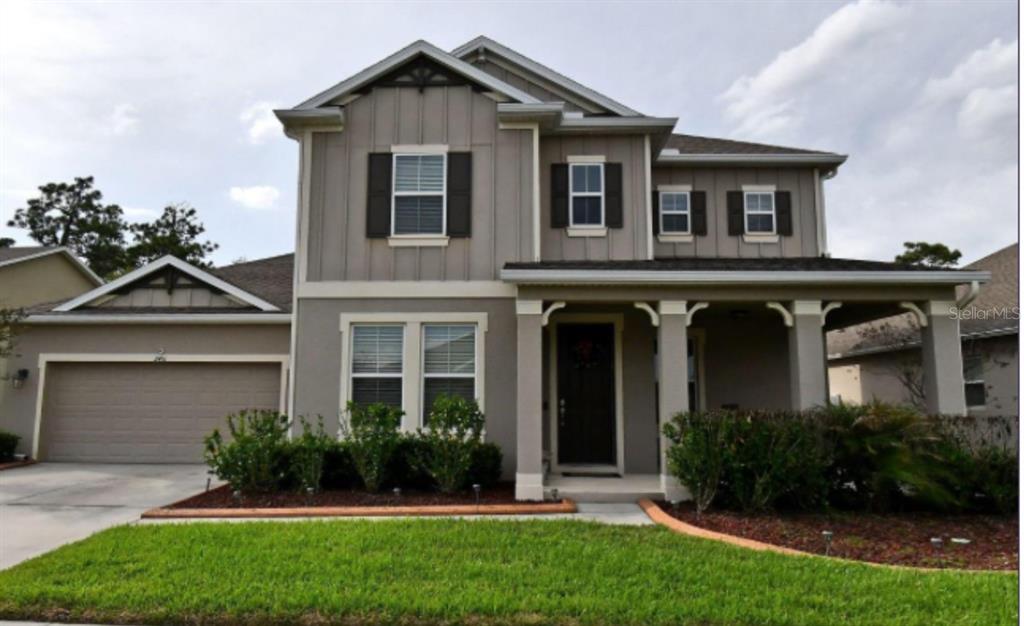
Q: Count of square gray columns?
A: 4